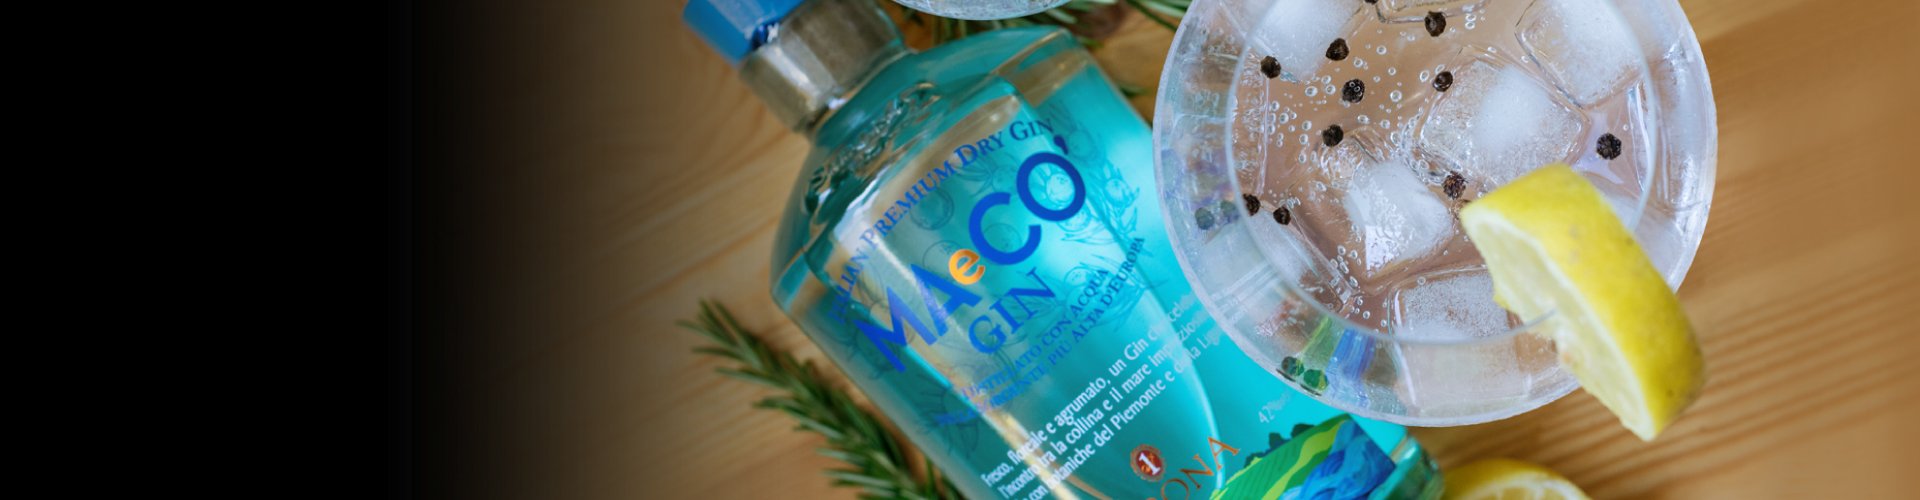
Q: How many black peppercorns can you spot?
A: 11